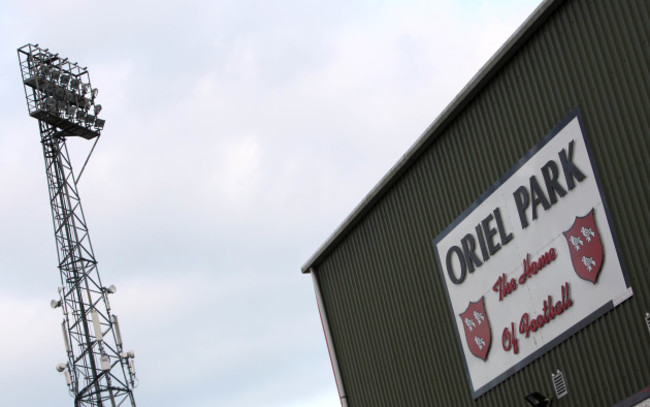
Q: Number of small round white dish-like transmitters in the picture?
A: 4